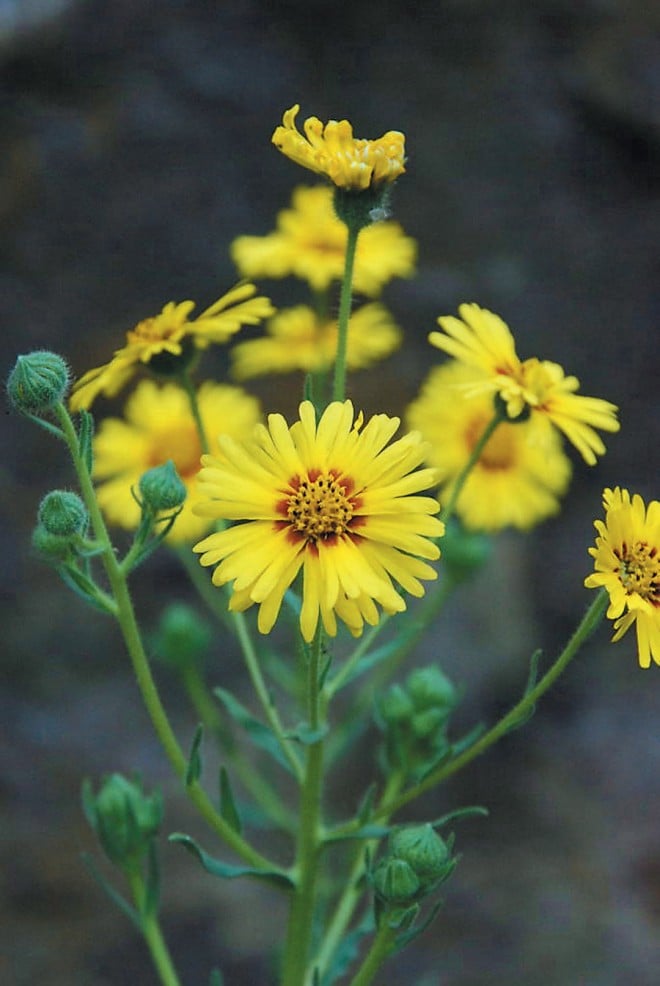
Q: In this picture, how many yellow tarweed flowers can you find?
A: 9